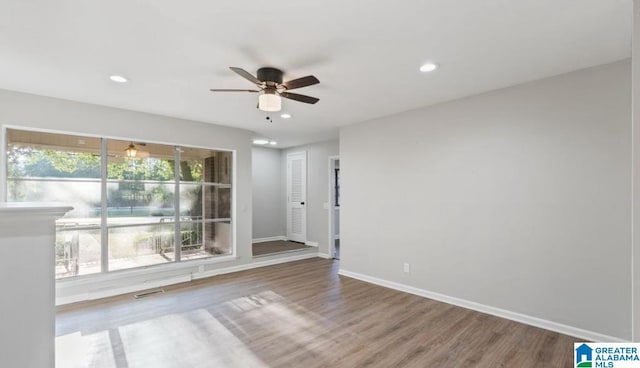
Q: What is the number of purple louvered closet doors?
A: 0